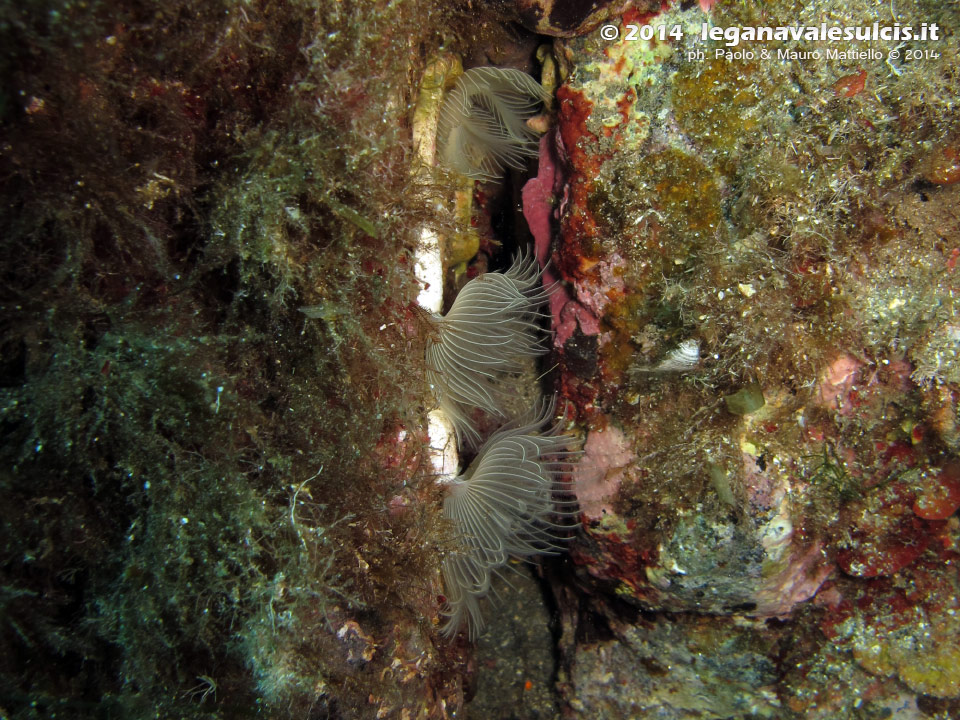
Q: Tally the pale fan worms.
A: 3